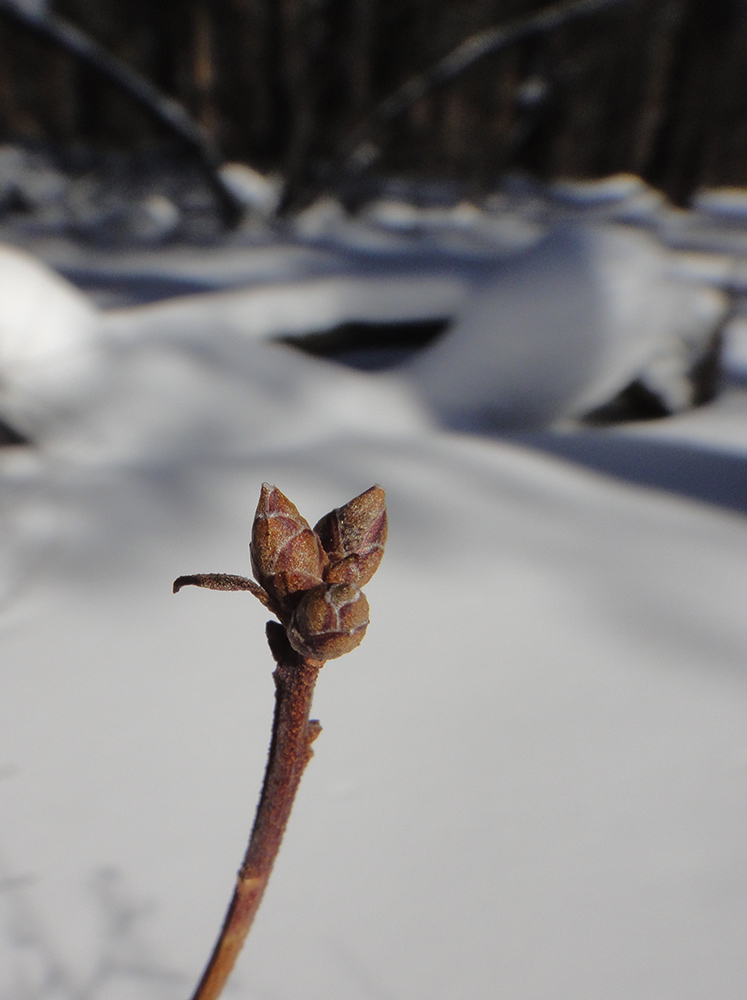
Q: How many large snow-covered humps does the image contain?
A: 2